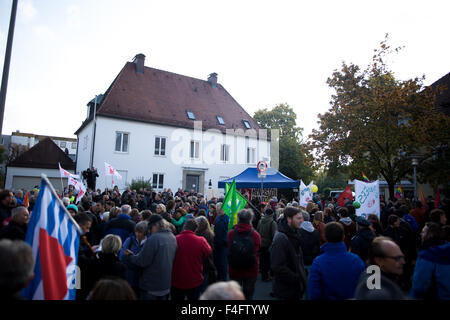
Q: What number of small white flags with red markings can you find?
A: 4